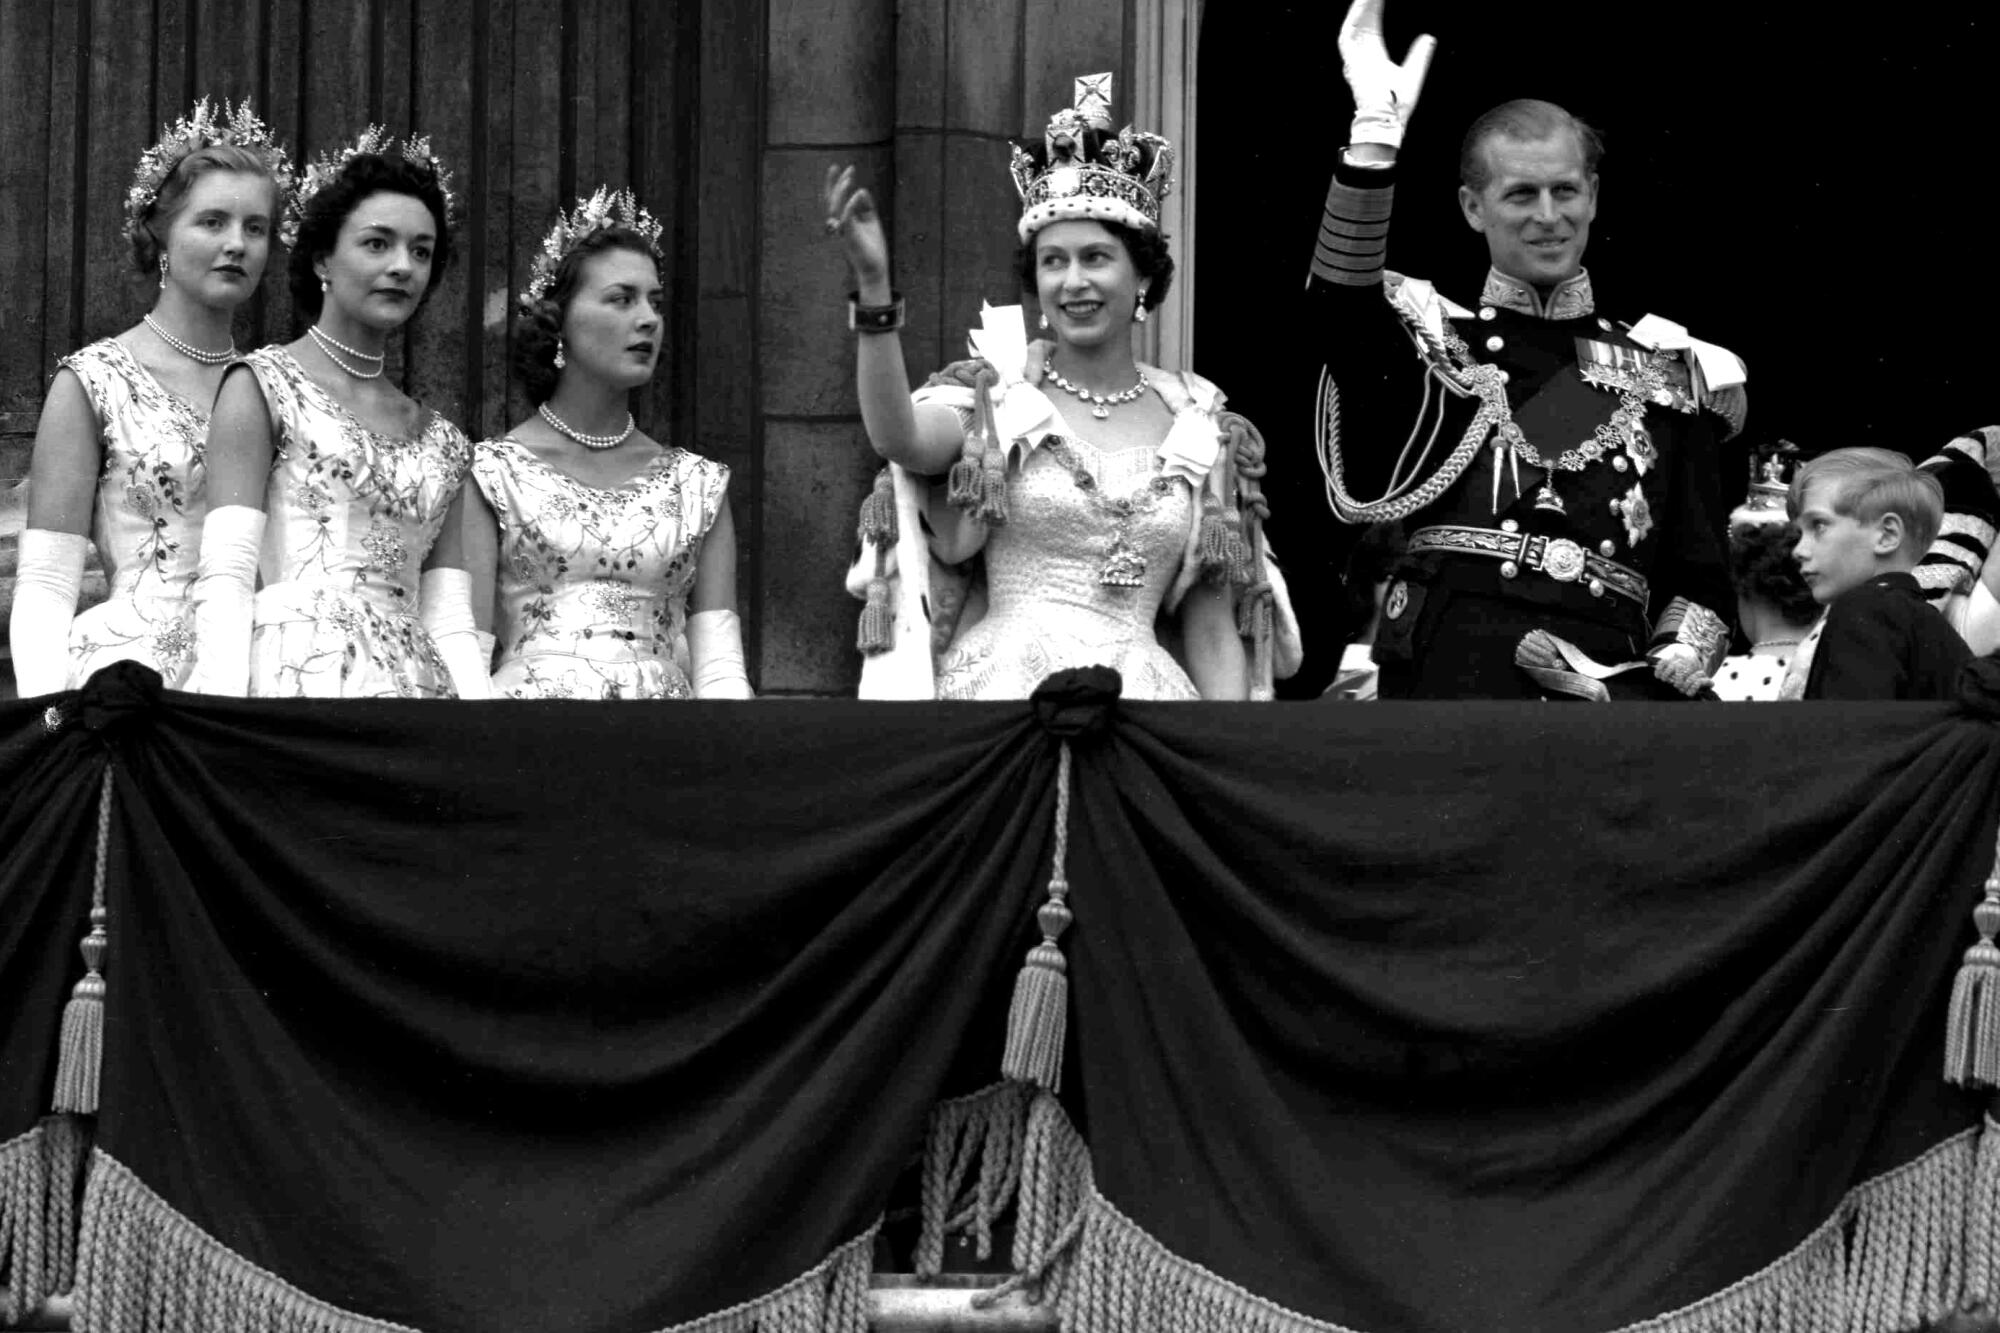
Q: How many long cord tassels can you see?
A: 3